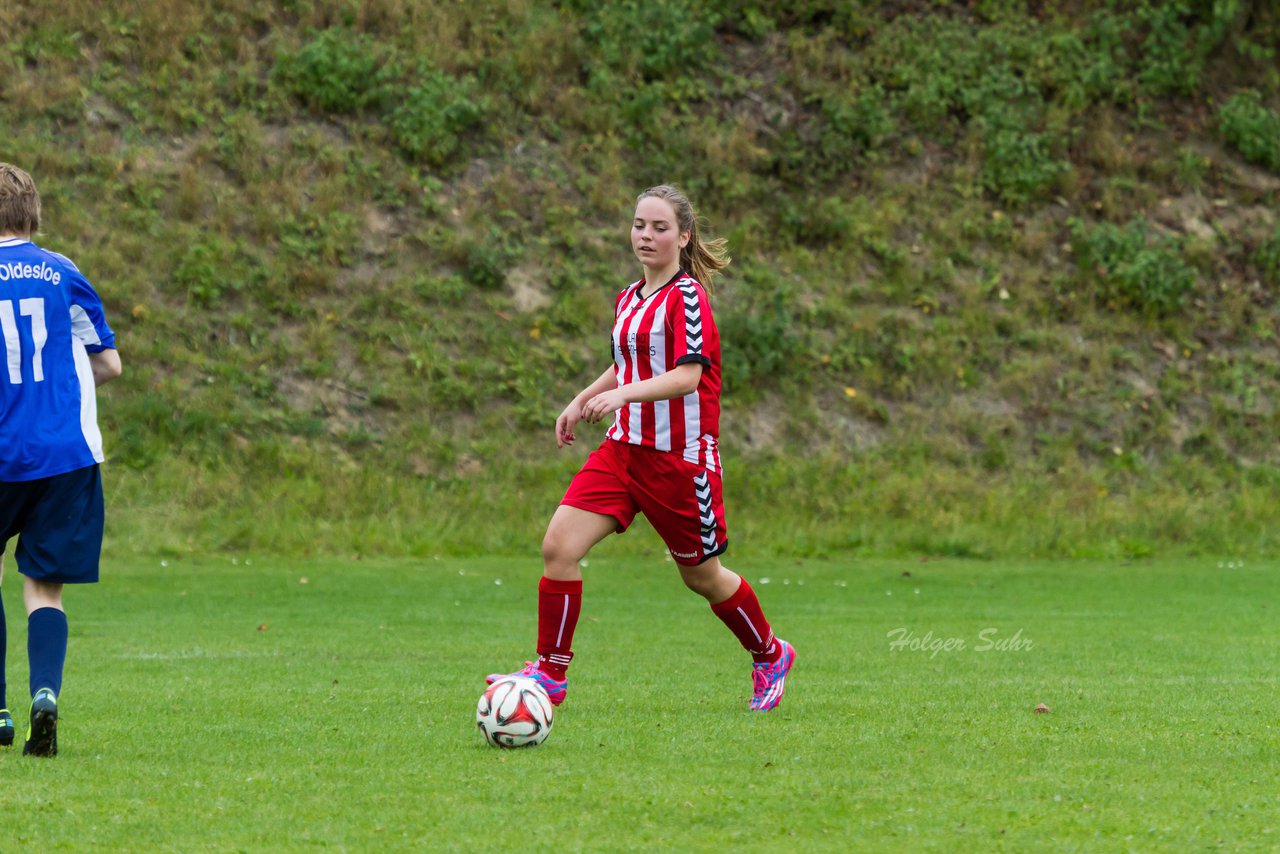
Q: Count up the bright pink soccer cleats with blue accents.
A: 2